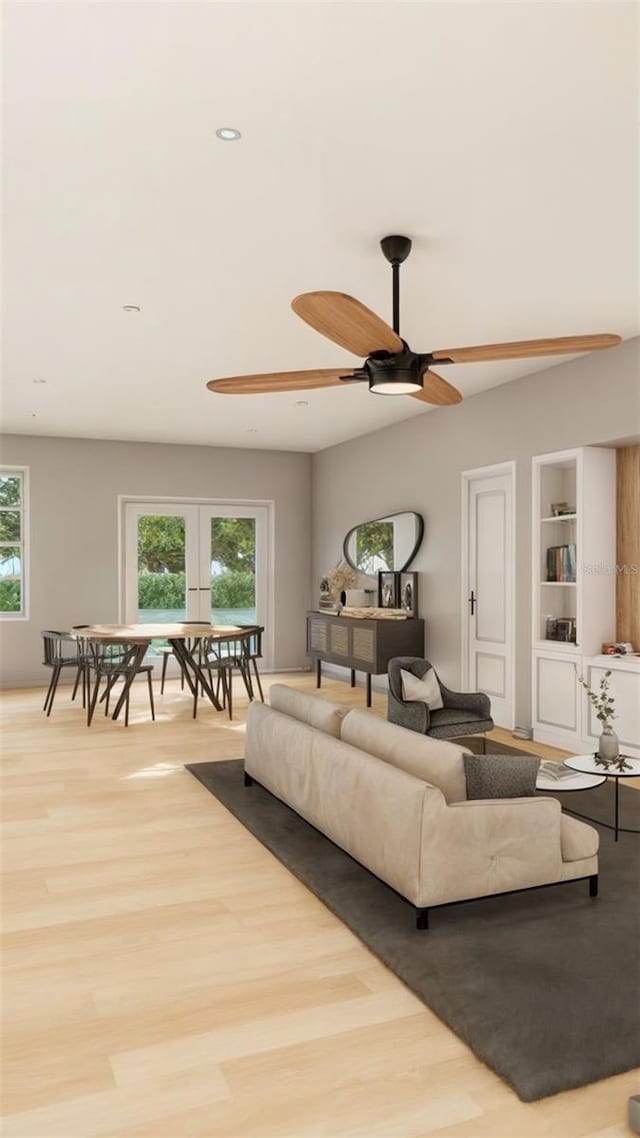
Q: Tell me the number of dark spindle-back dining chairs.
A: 6